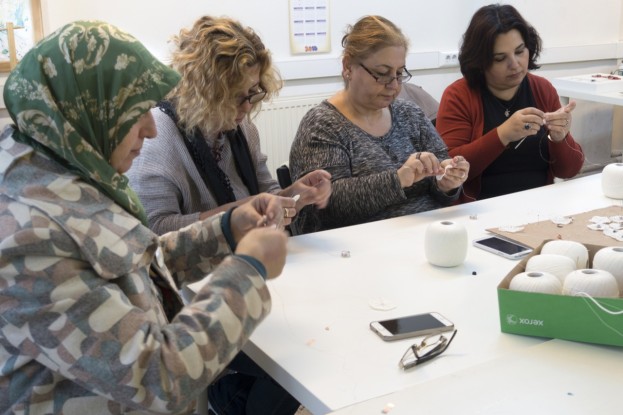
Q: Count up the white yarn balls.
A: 7